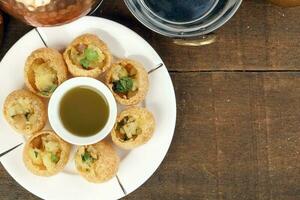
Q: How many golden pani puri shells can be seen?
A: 7